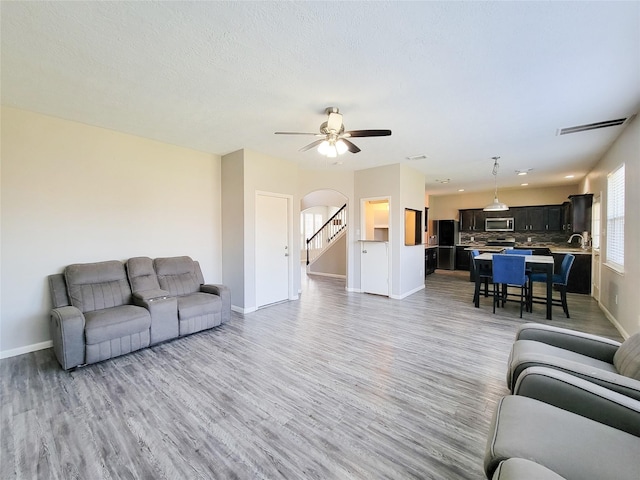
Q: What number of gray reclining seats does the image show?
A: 4